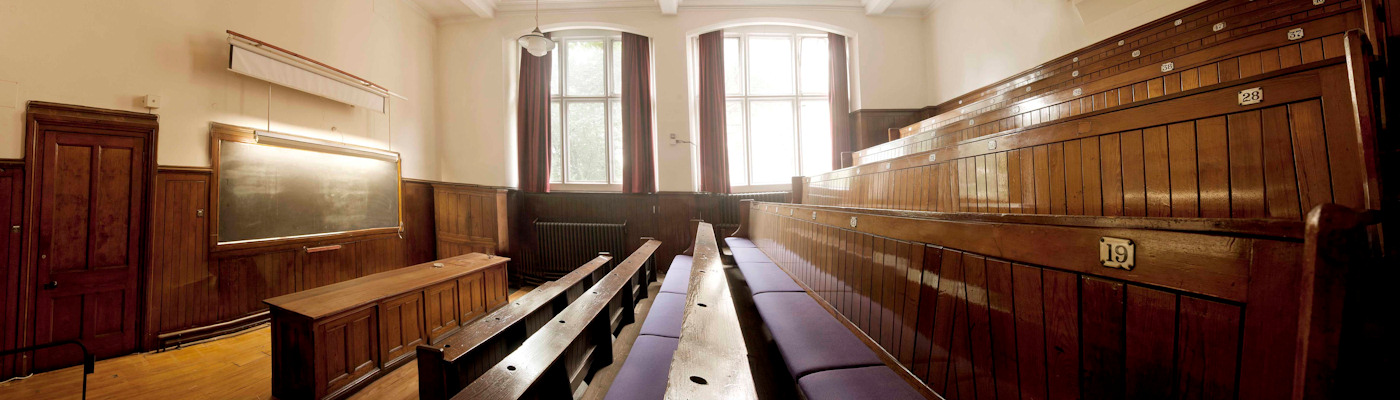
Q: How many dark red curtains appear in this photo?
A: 4